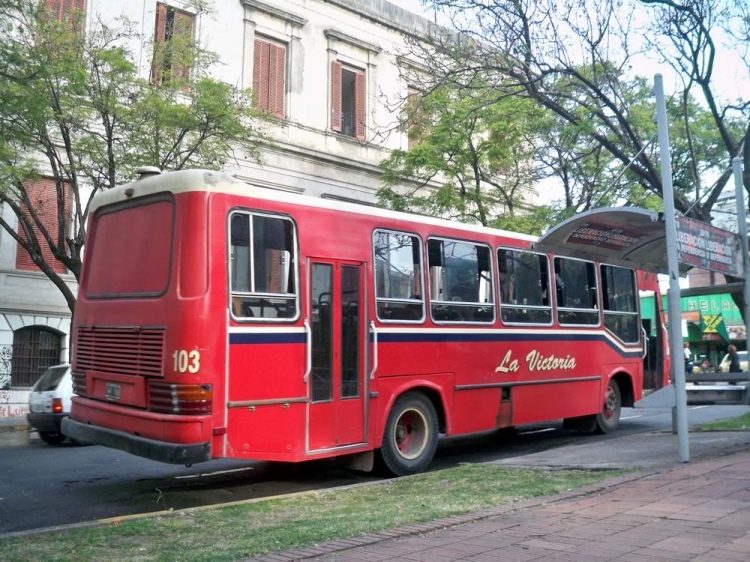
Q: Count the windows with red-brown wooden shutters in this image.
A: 6